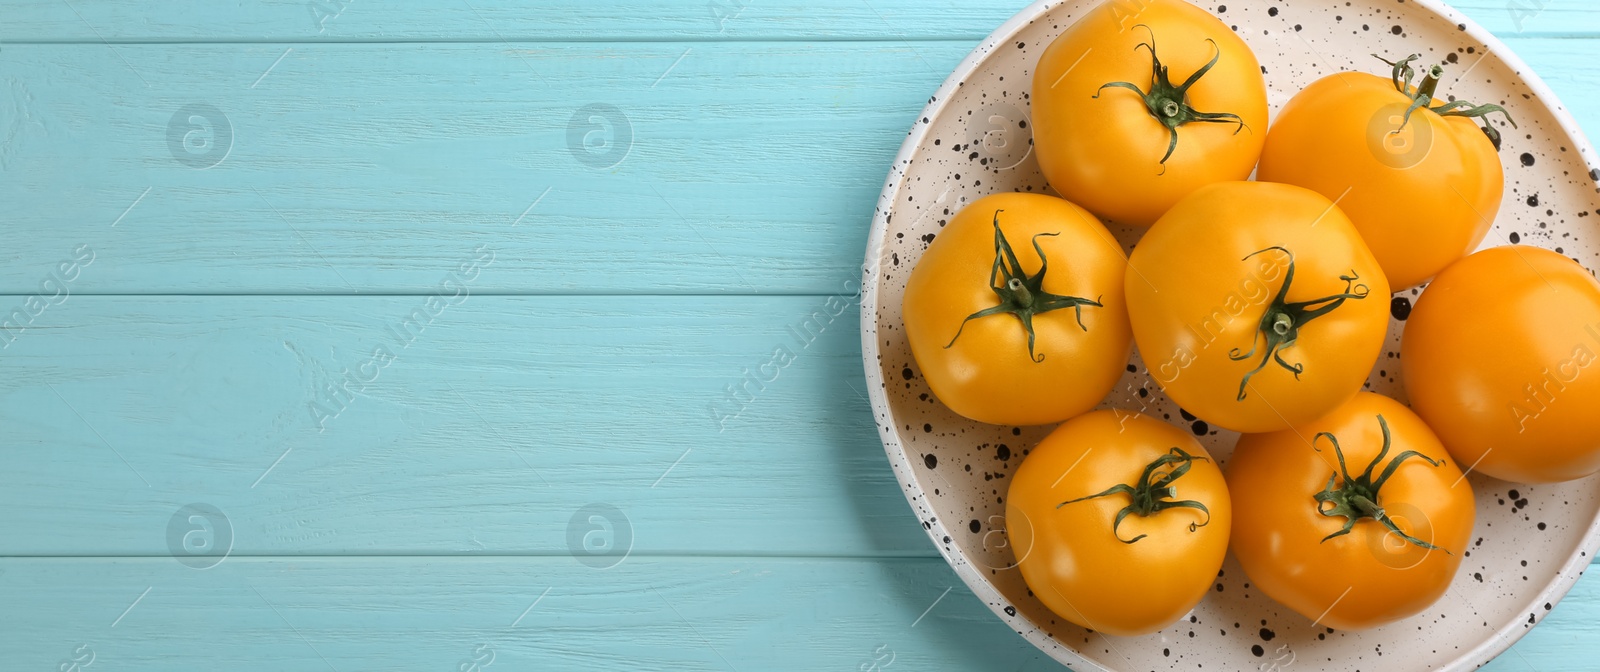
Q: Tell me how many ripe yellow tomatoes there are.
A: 7